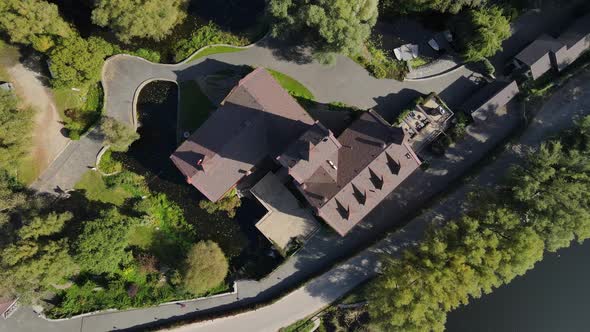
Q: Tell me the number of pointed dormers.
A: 4